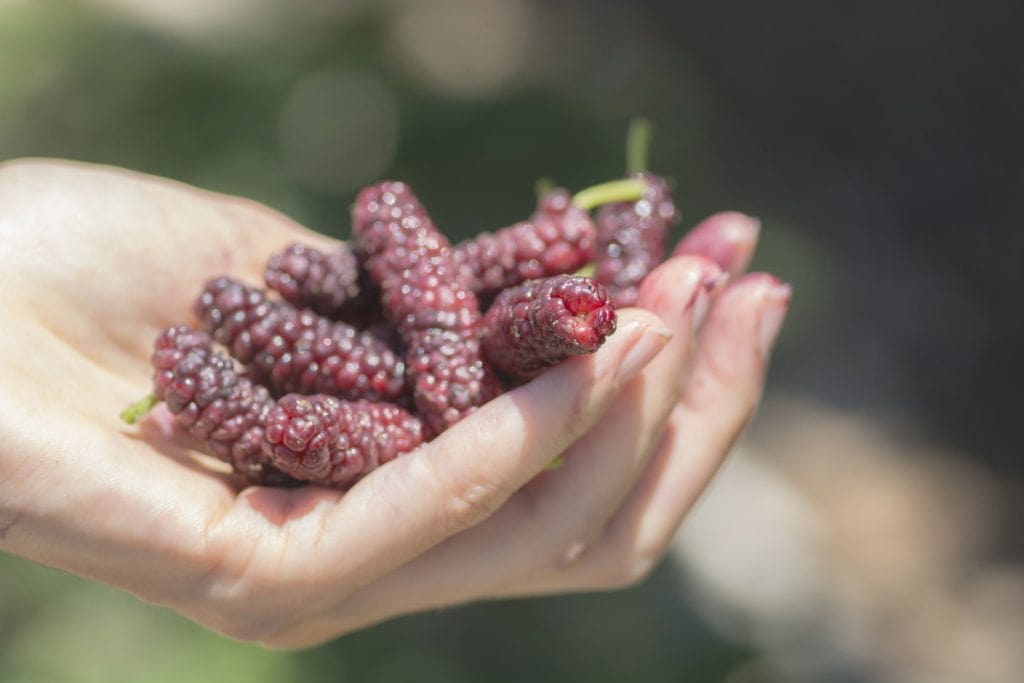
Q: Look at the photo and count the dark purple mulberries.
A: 8